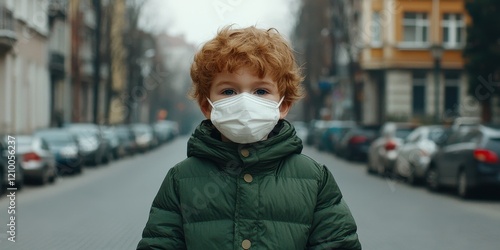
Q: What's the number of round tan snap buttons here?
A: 3